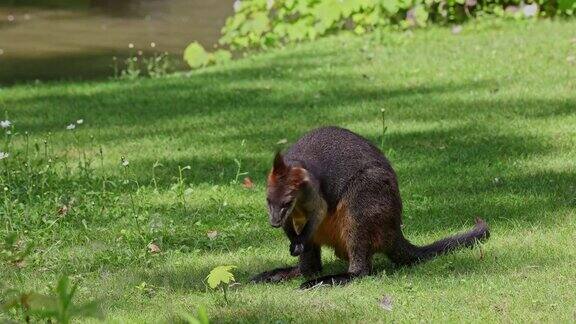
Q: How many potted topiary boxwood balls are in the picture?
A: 0